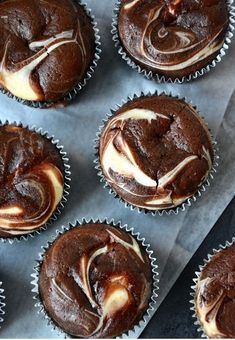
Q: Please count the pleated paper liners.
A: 7